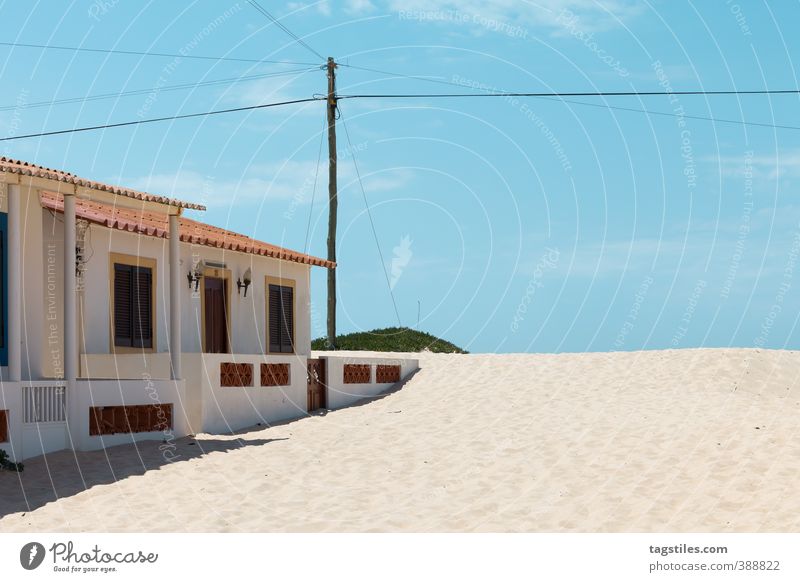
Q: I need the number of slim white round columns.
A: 3